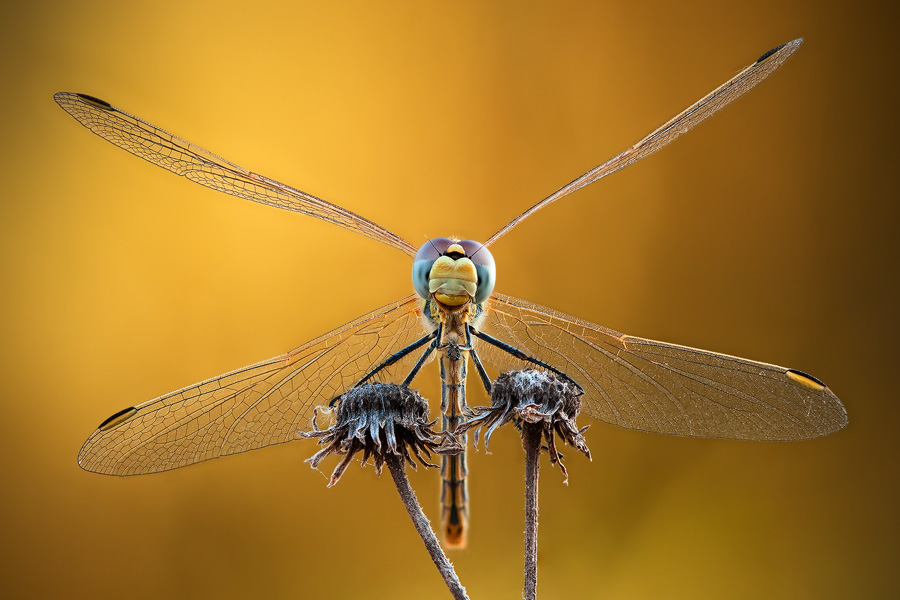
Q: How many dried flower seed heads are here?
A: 2